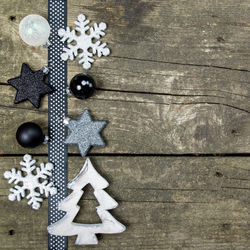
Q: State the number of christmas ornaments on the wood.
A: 8